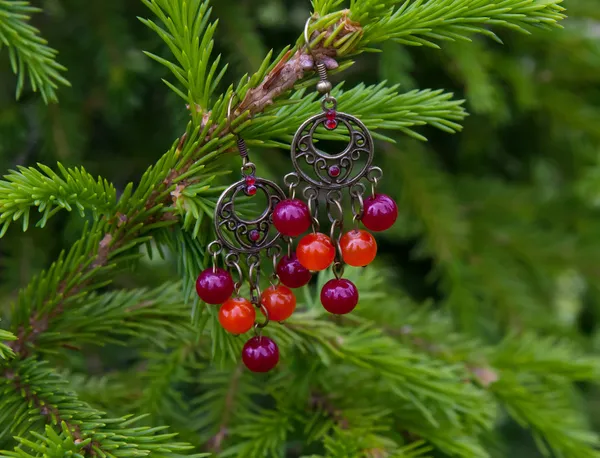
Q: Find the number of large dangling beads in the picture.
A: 10